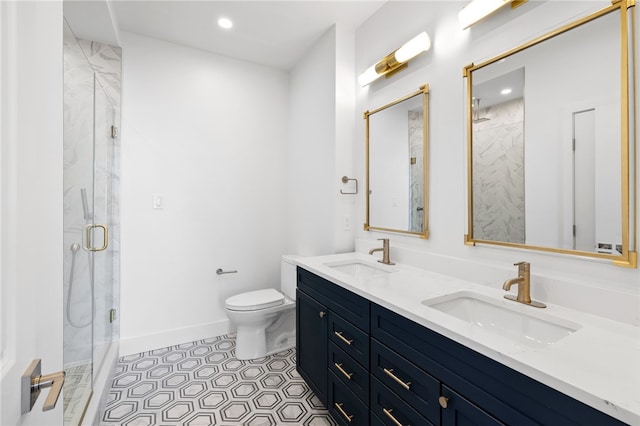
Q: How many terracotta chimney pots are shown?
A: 0